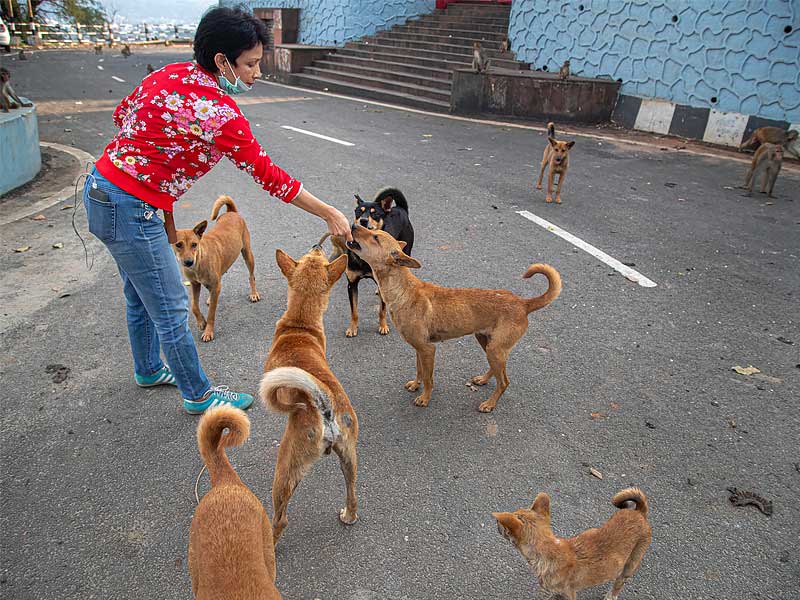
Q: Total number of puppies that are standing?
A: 7